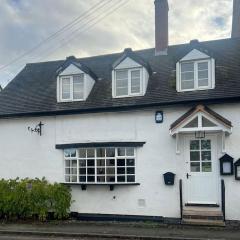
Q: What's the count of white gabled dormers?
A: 3